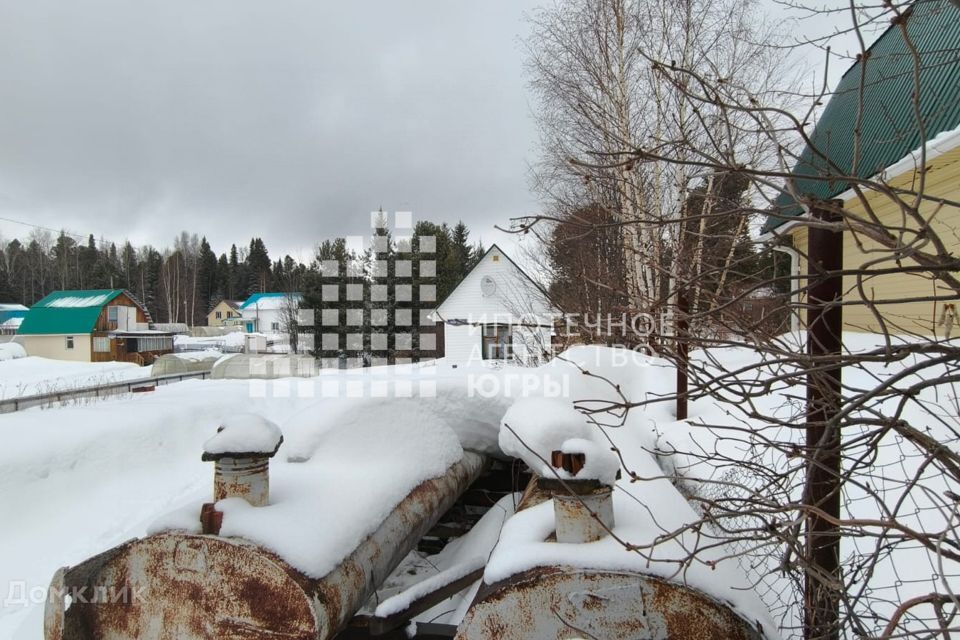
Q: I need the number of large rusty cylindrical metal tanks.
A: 2